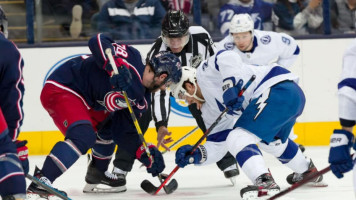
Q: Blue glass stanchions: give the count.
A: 3